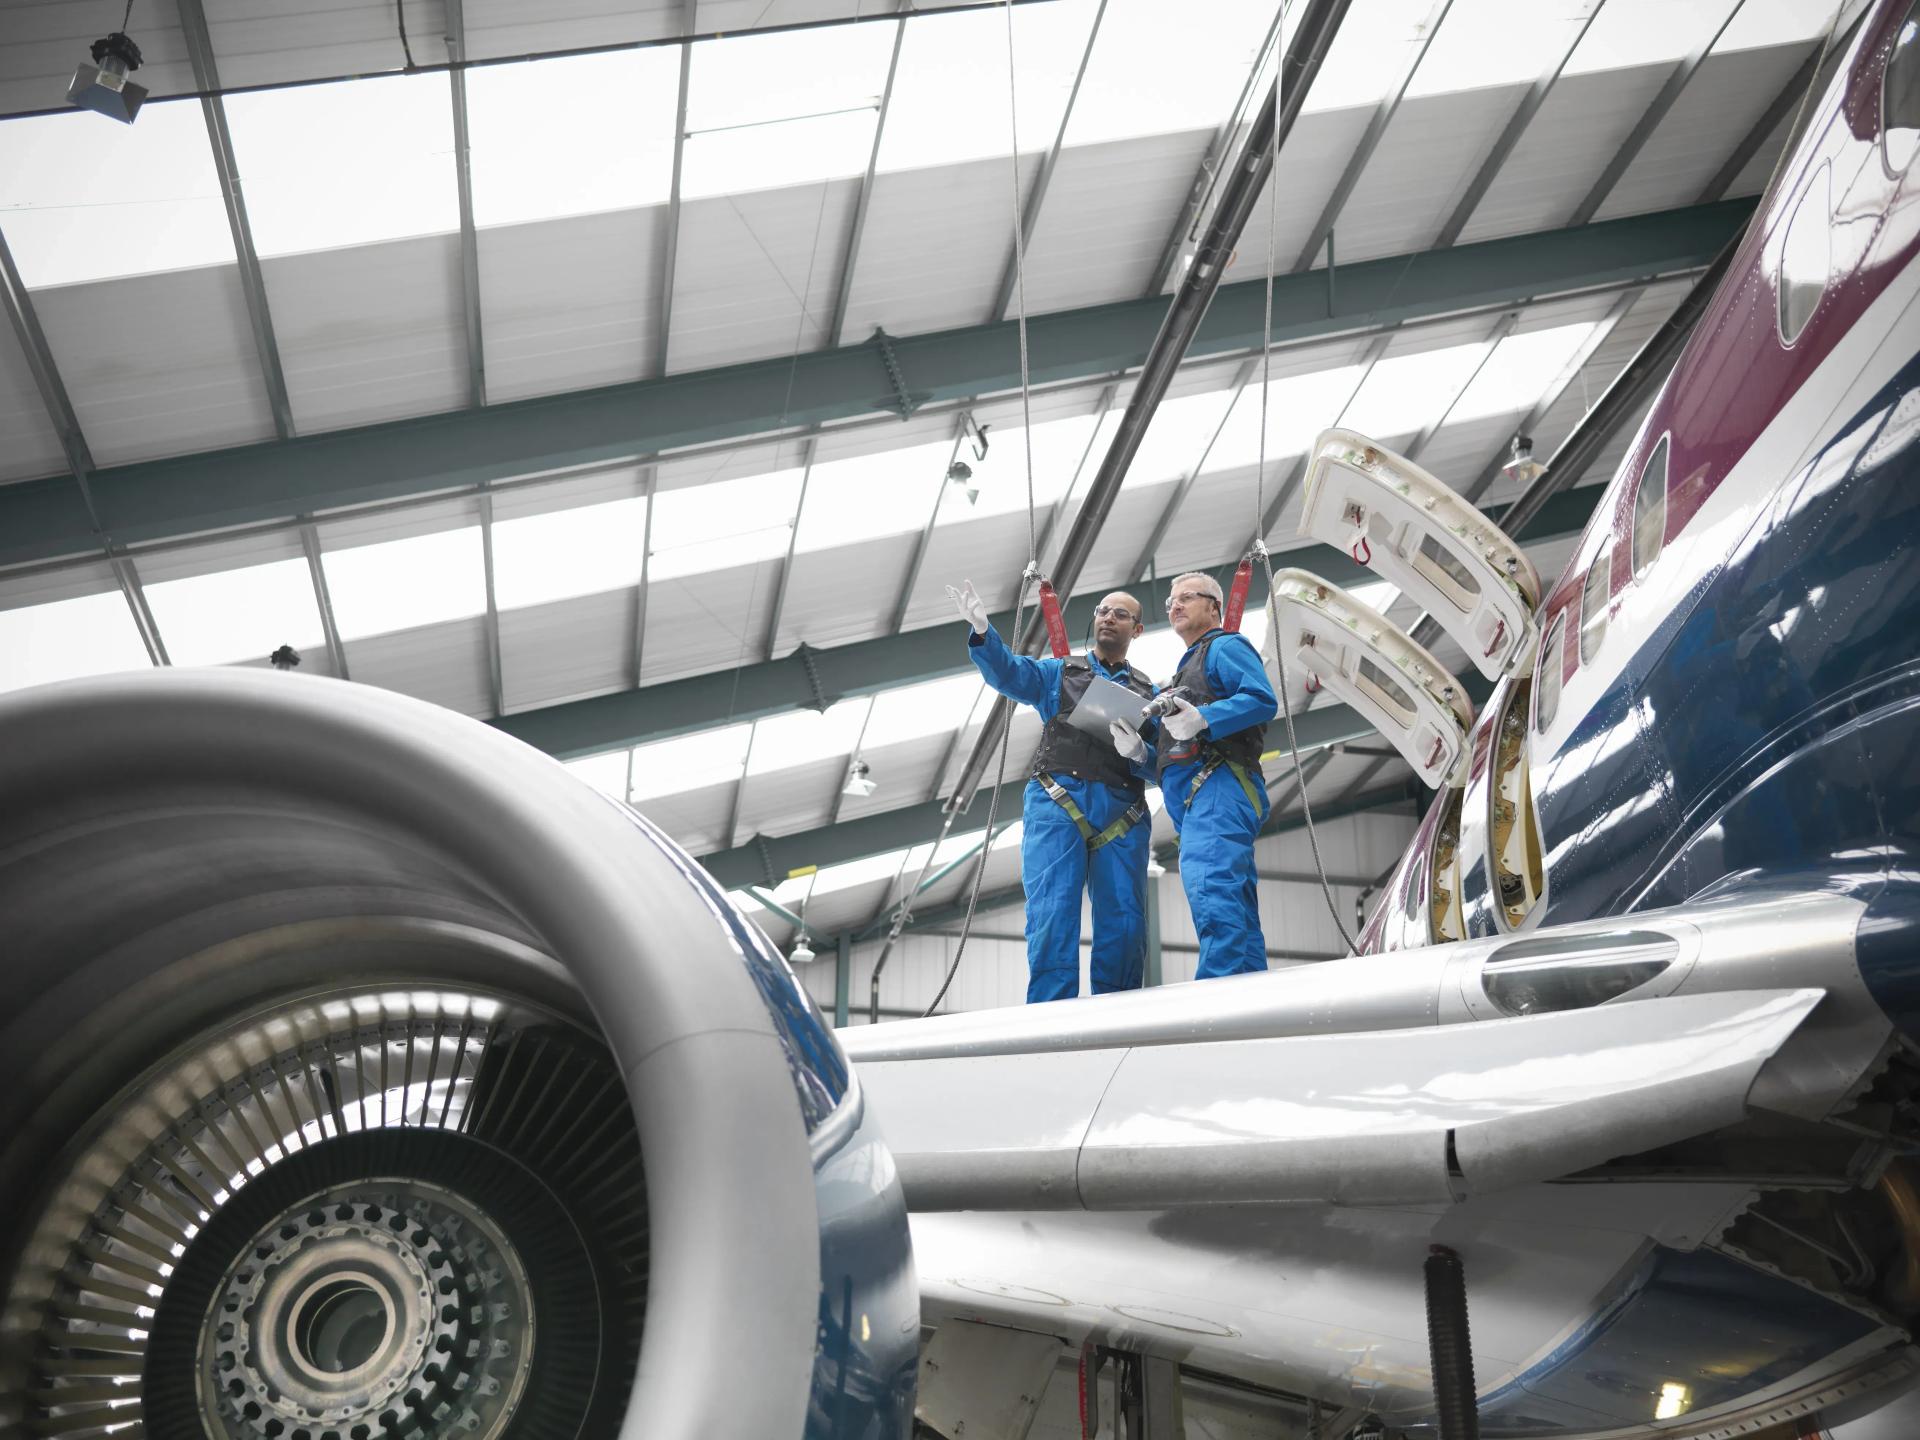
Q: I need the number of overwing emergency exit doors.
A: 2